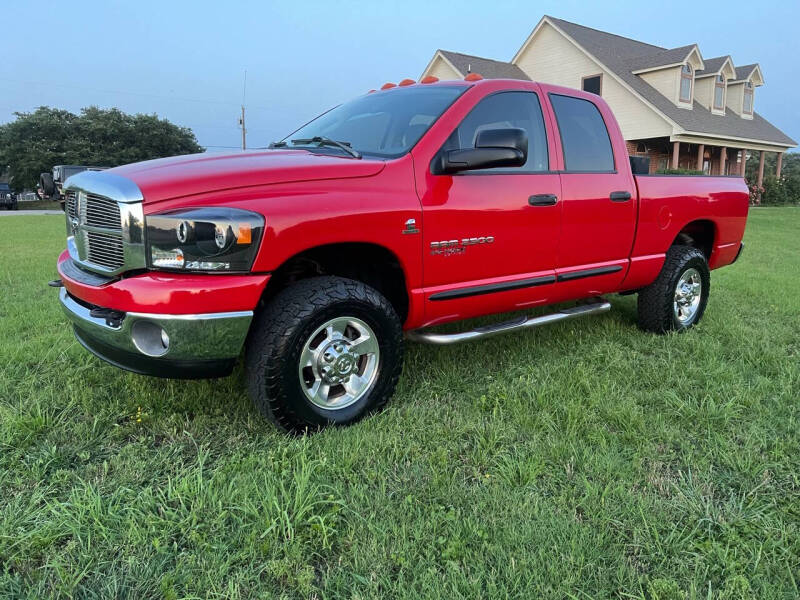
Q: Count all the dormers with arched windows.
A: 3